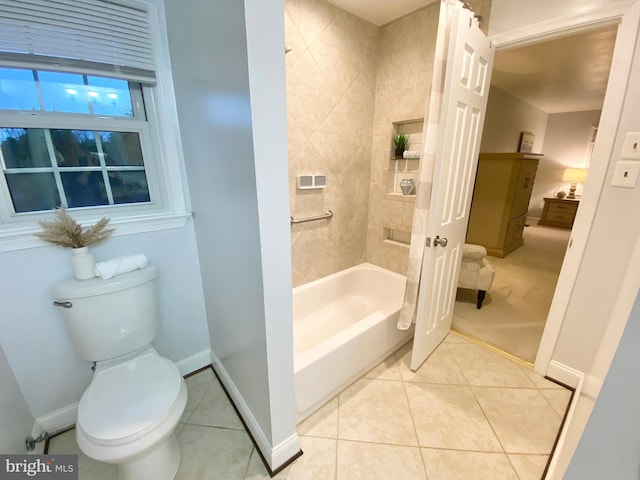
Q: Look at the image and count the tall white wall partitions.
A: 1